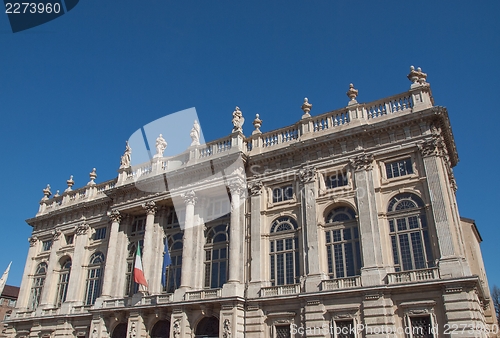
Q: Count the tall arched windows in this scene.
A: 9